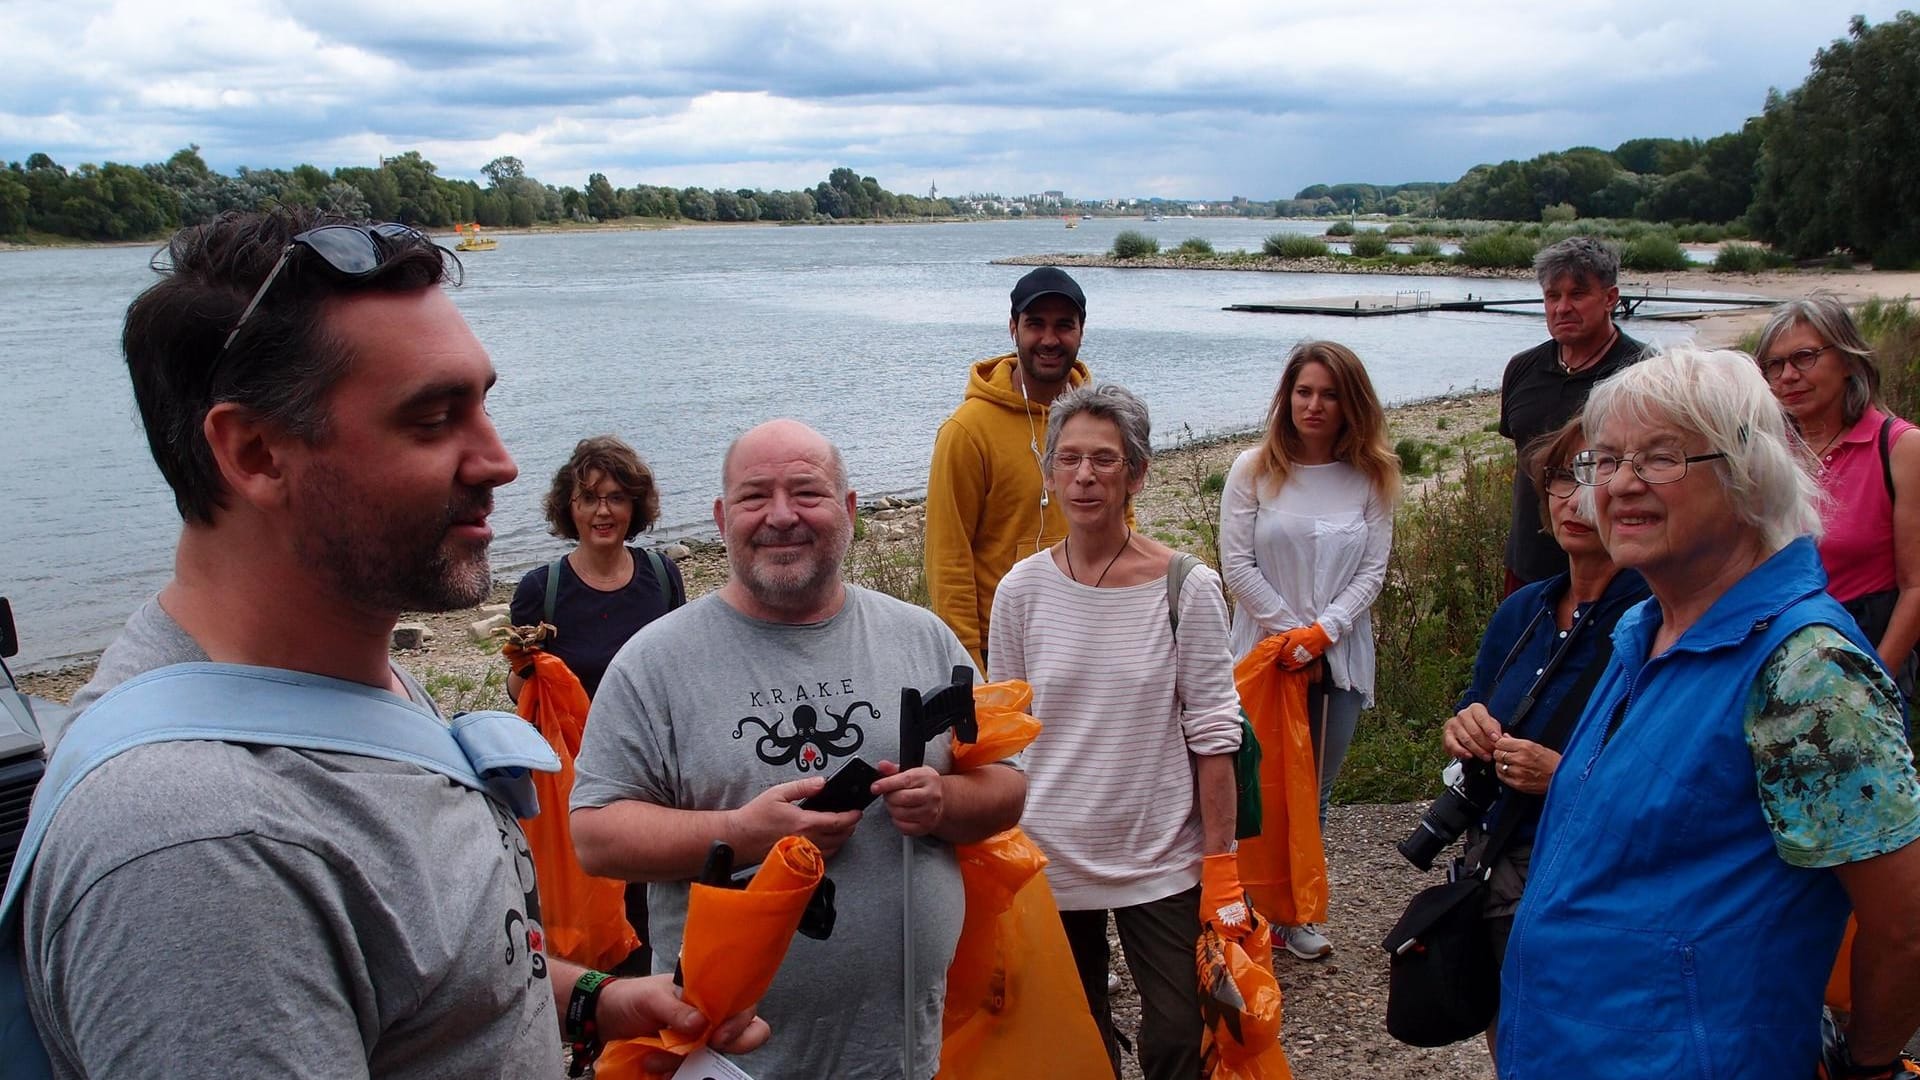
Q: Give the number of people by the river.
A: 10